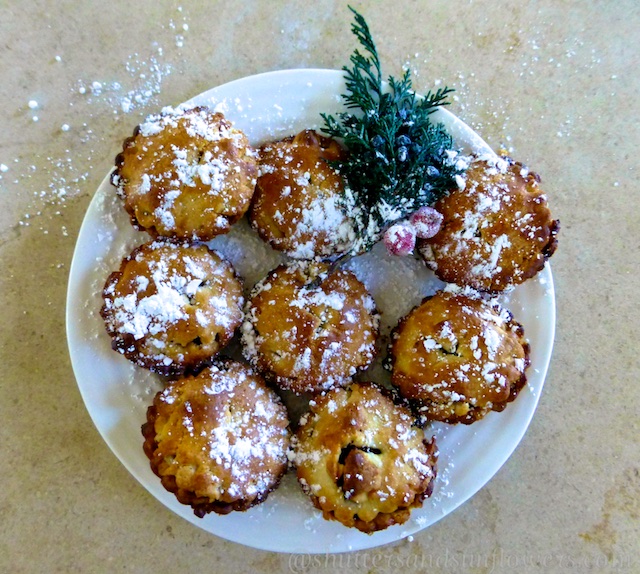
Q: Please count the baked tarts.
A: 8